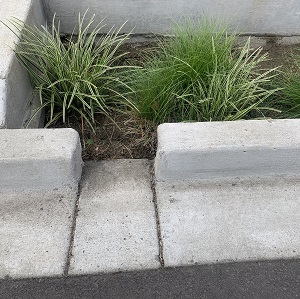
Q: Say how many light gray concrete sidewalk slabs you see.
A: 3